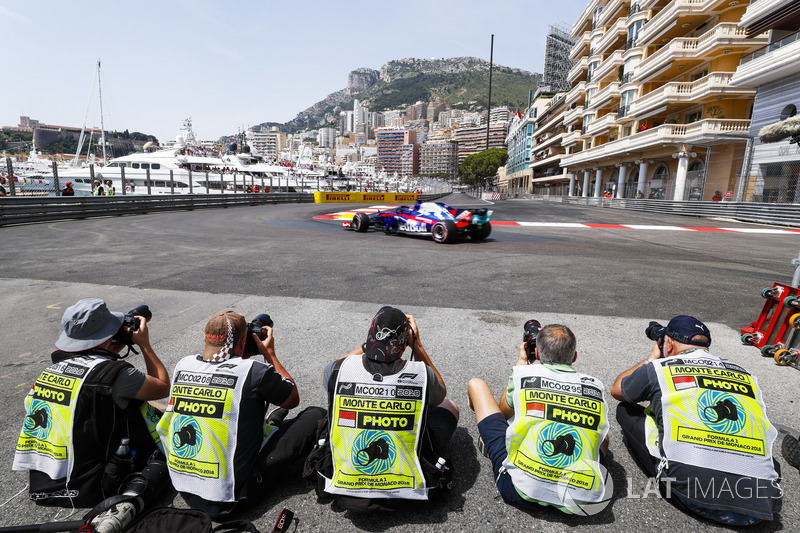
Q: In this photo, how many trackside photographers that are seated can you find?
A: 5